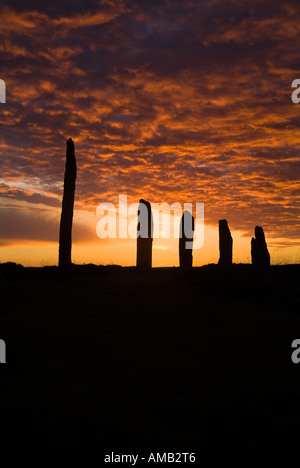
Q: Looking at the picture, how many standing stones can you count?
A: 5